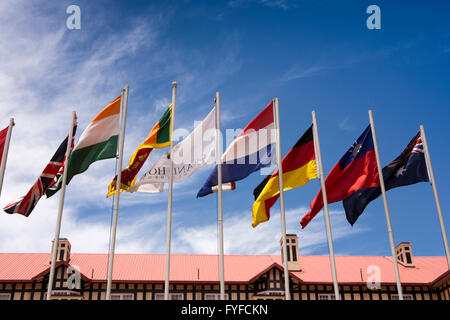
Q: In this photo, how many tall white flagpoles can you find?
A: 9